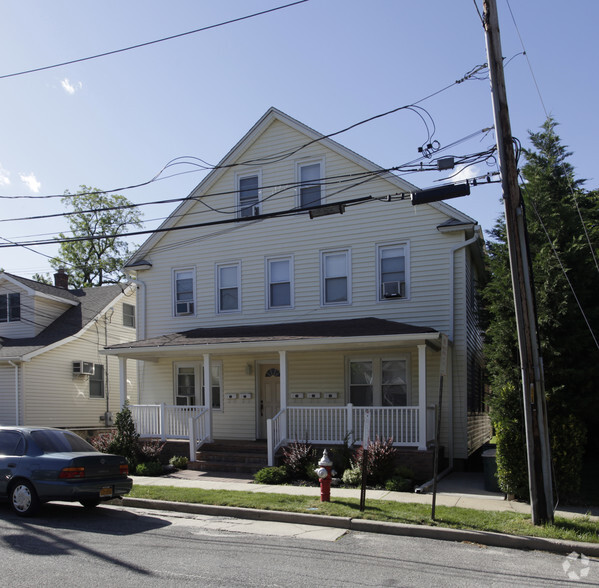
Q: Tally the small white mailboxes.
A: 5